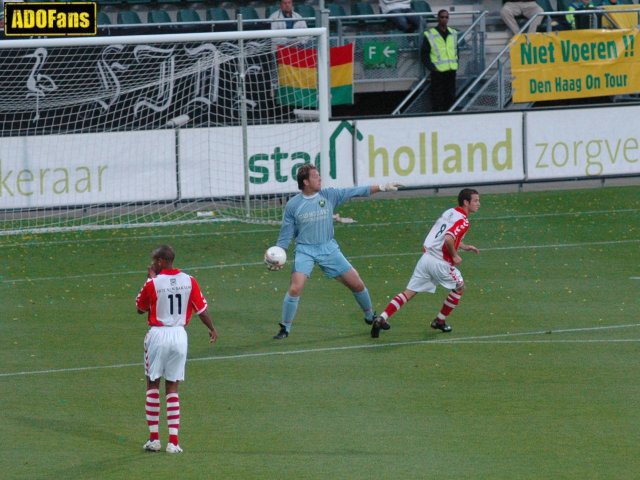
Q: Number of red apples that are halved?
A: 0